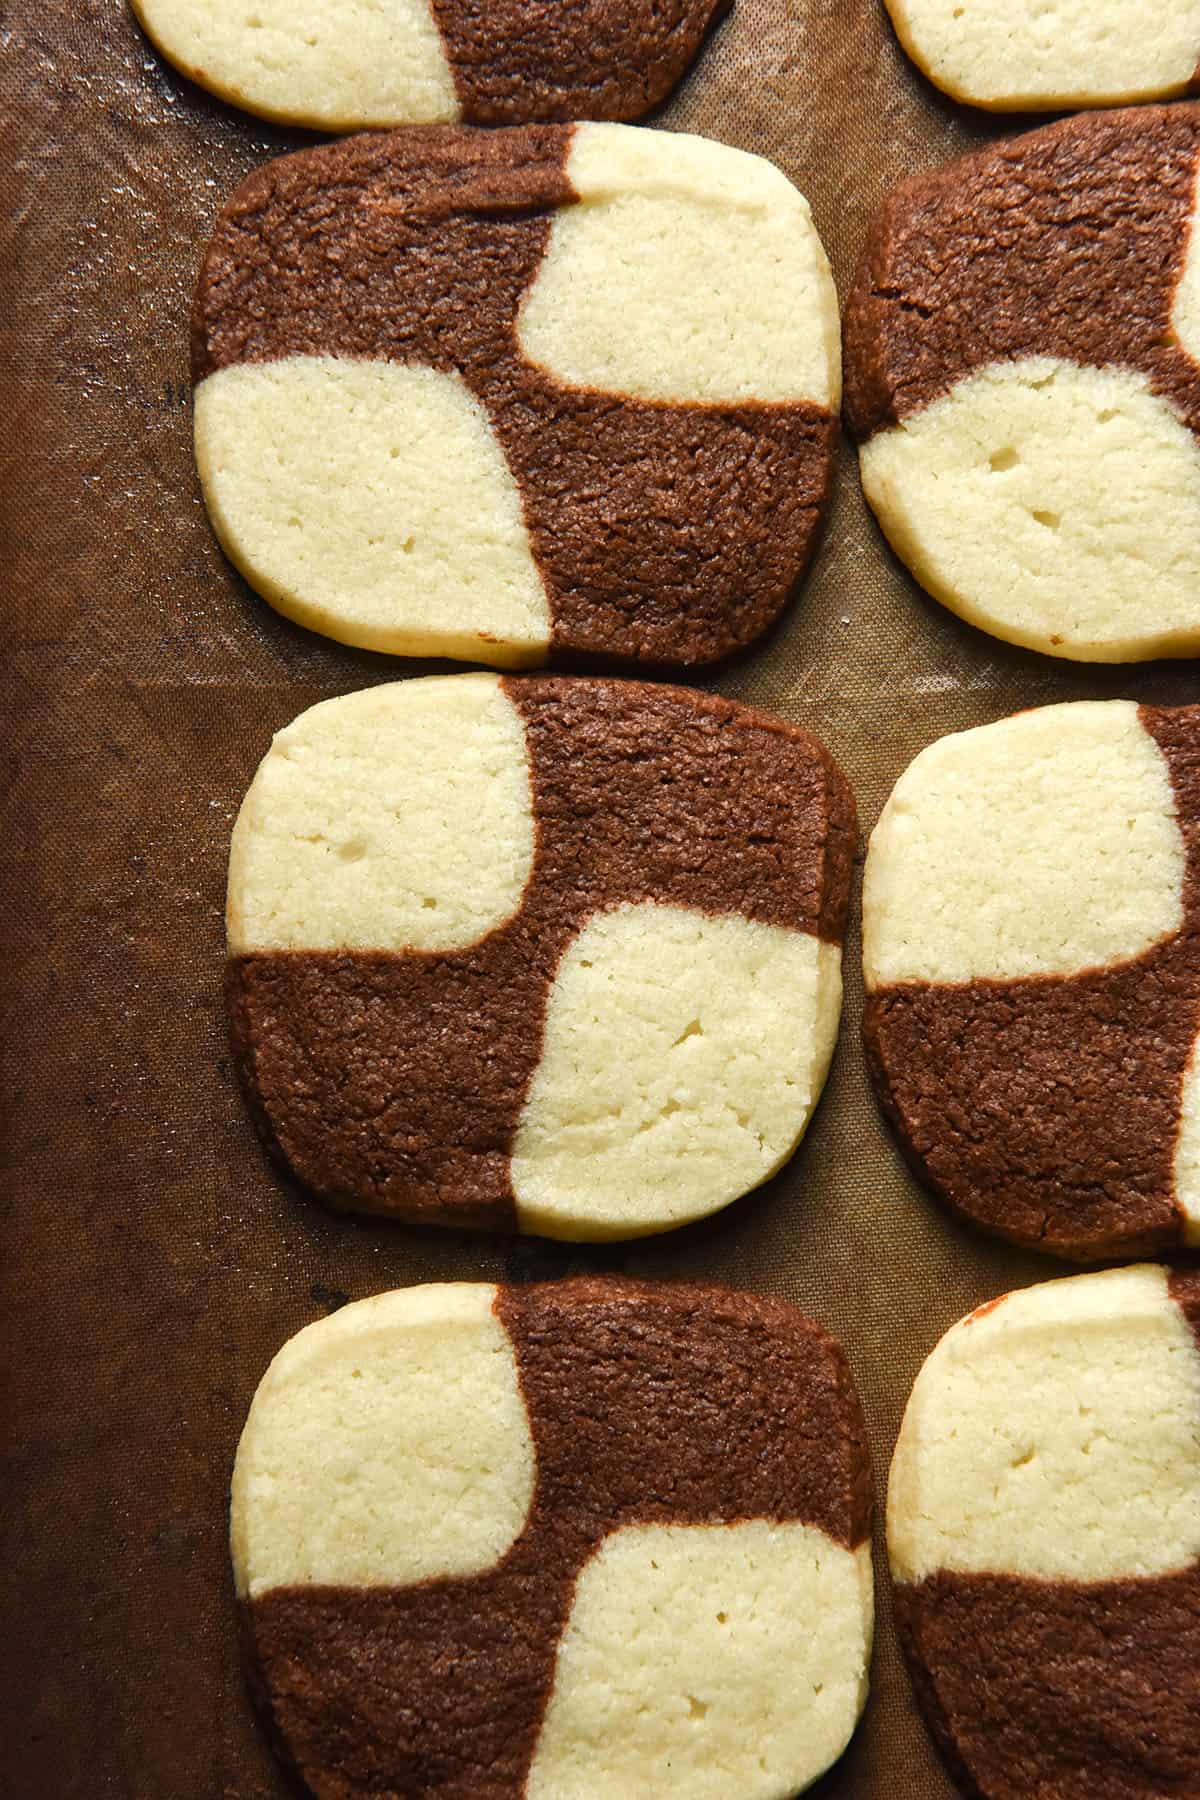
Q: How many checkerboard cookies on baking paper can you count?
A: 8